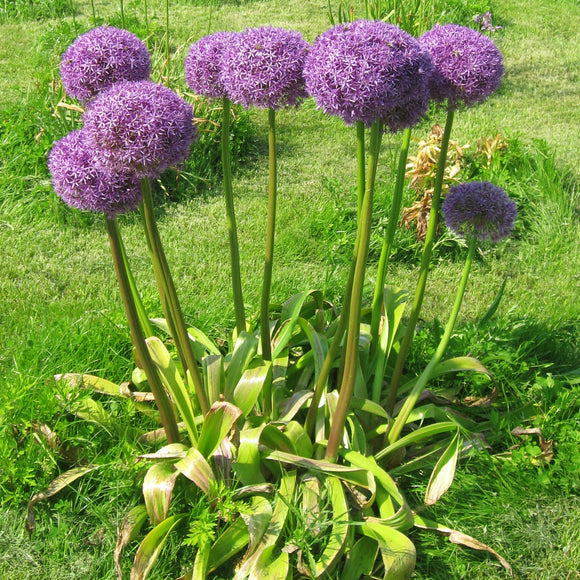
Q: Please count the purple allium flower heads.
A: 9